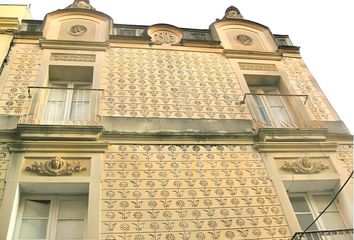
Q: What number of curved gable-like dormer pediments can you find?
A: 2